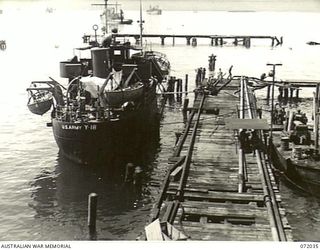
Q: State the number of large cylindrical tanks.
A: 2